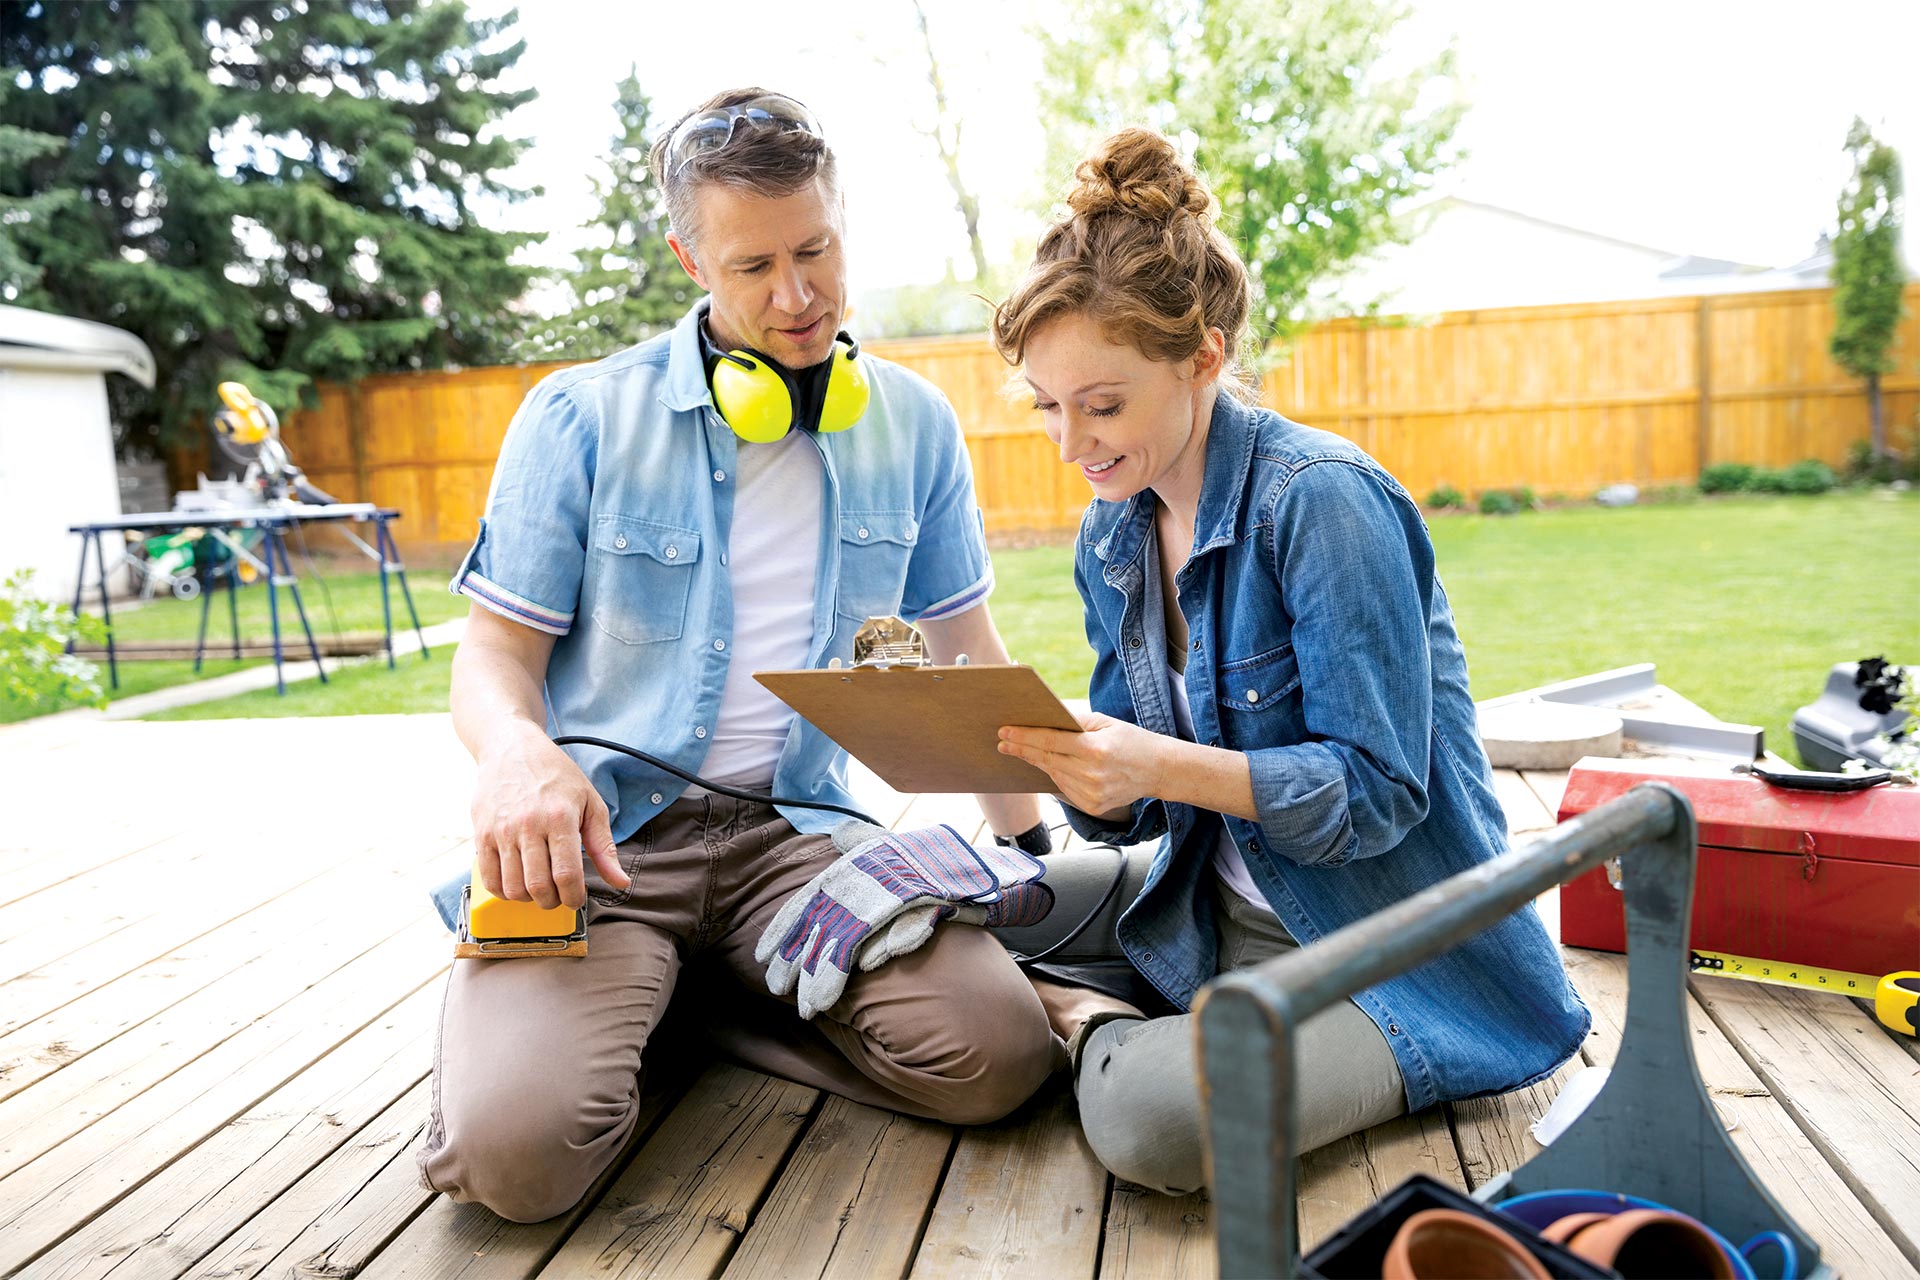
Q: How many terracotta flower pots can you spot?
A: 3